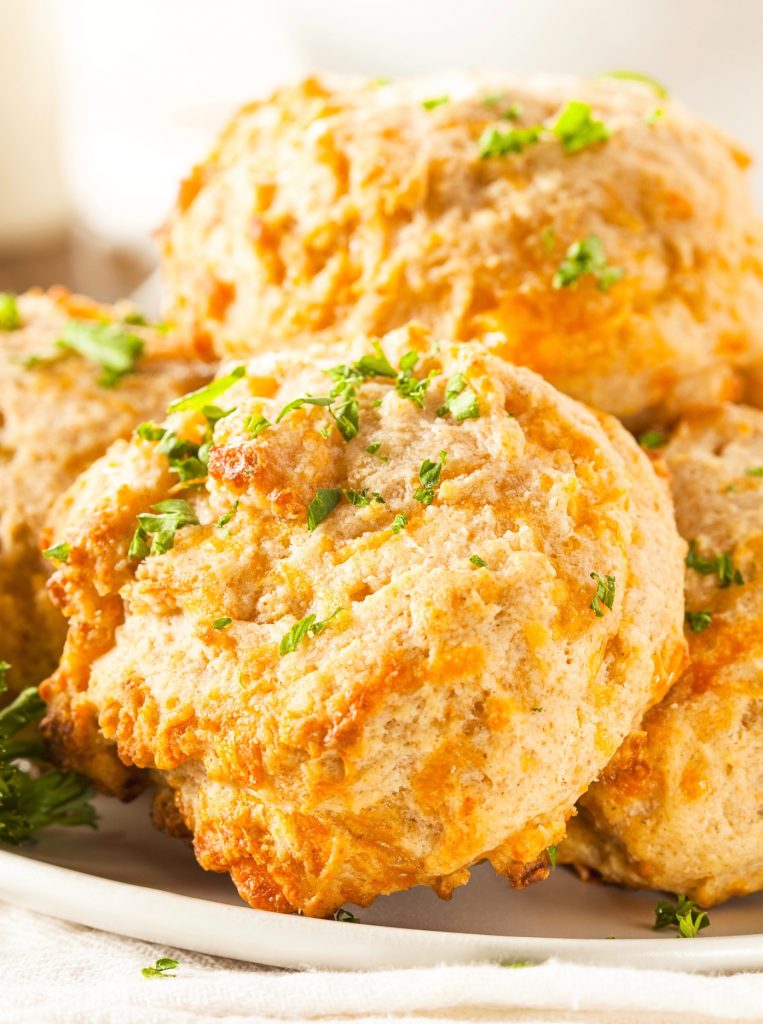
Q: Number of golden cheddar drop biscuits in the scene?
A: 4